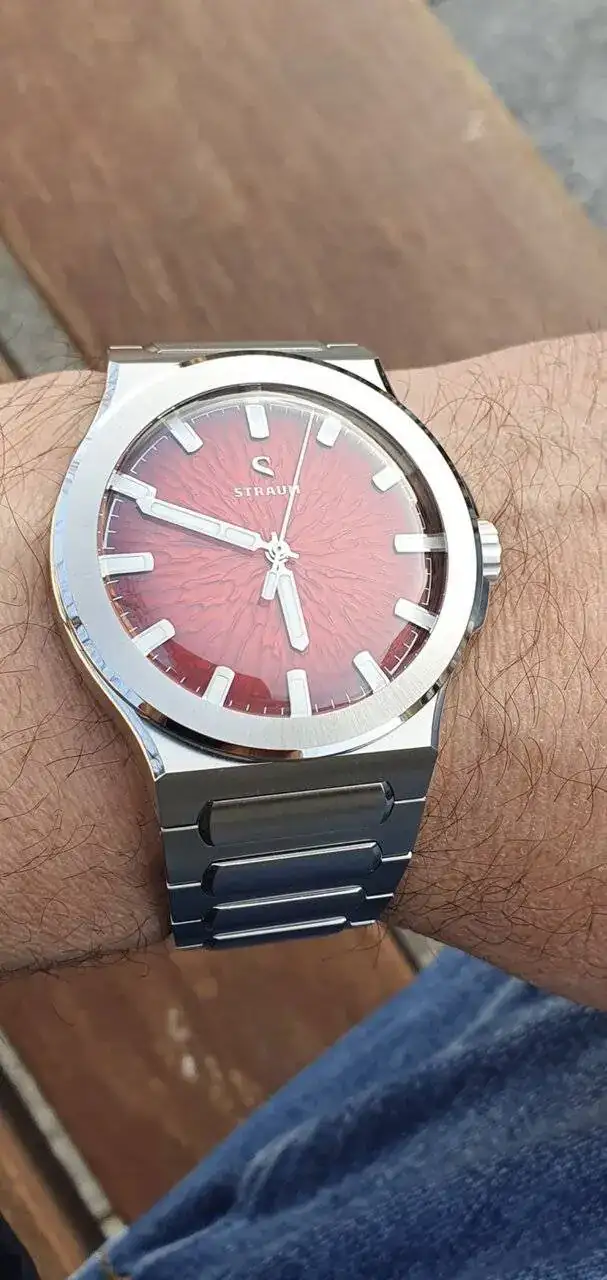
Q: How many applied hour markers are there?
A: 12